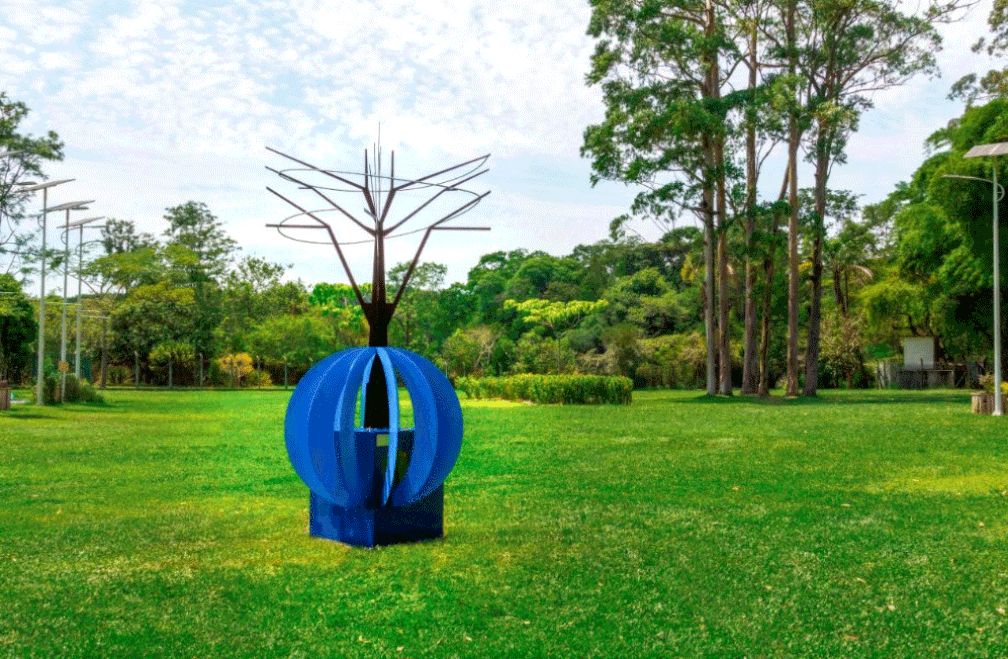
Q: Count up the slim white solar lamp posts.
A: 4